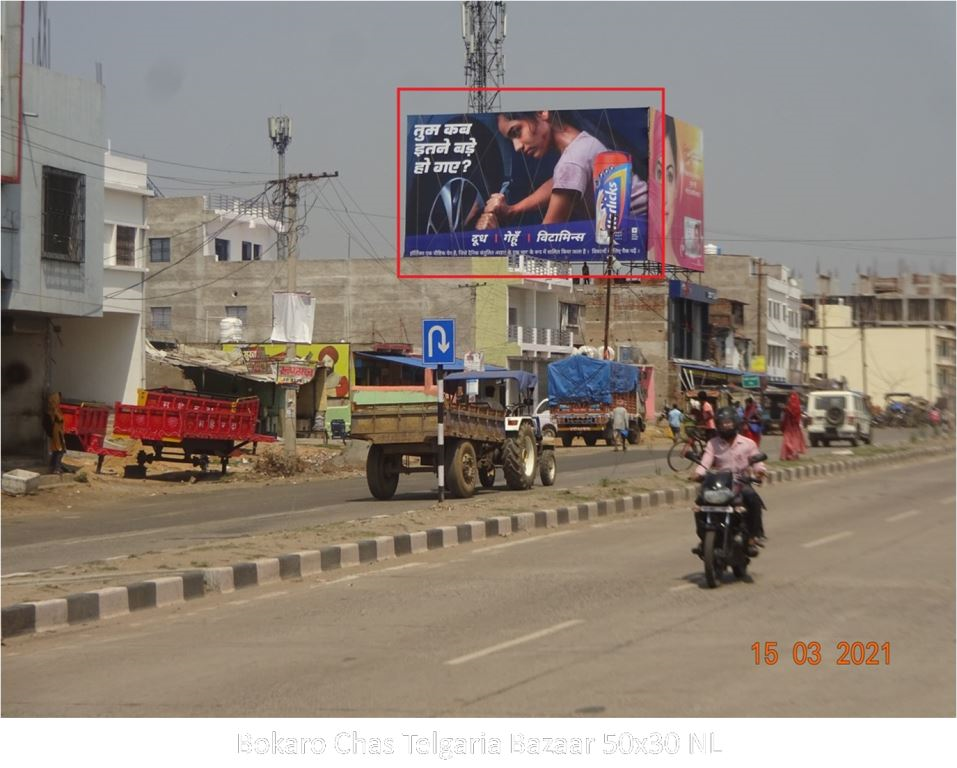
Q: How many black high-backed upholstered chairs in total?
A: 0